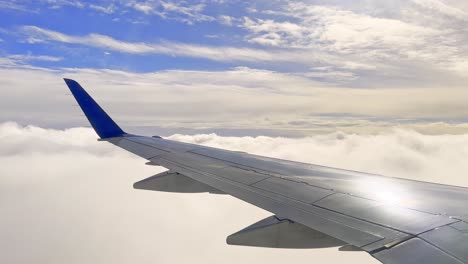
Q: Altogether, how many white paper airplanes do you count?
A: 0